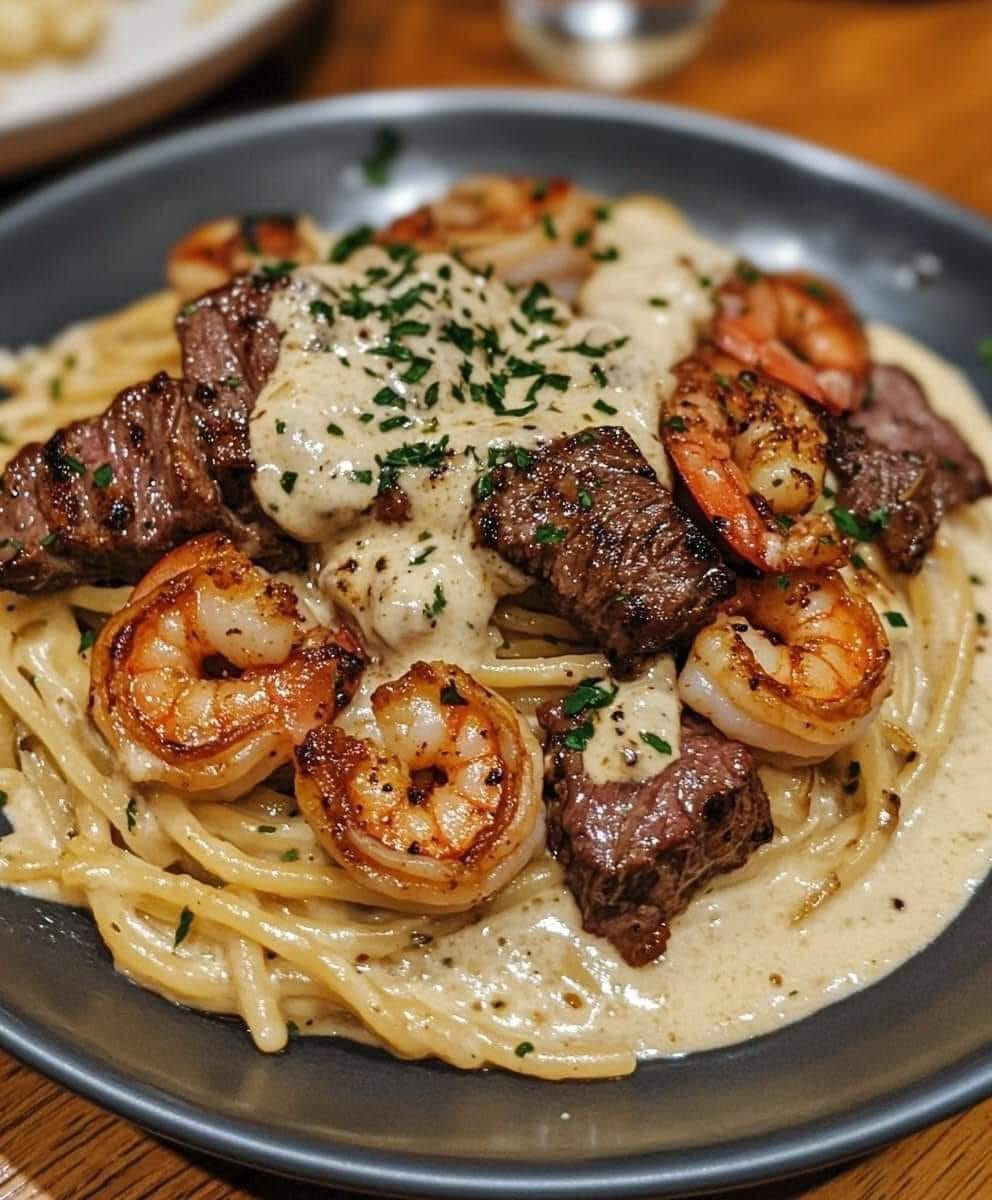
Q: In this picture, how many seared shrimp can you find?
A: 7